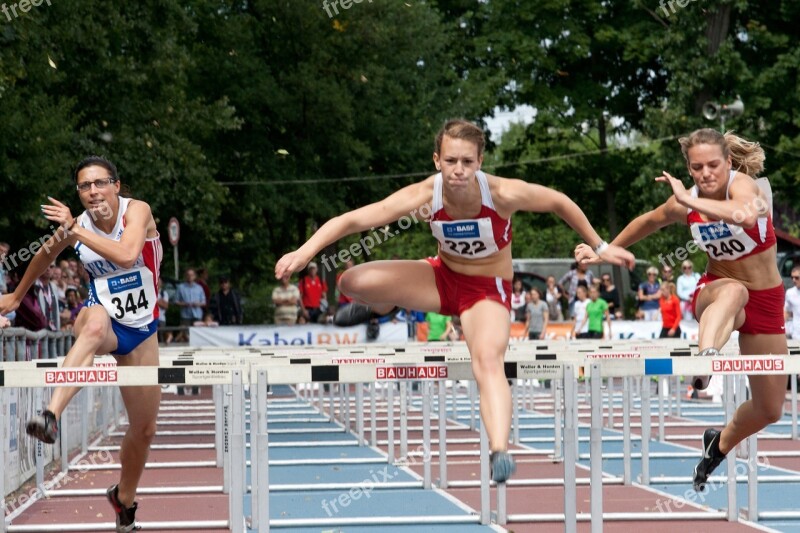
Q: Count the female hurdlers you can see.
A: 3